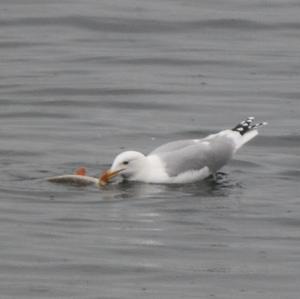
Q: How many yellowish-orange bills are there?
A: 1